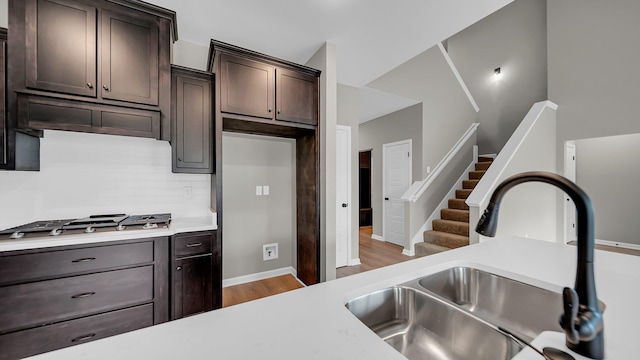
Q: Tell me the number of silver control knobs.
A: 5